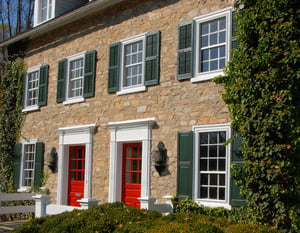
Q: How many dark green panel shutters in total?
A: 12